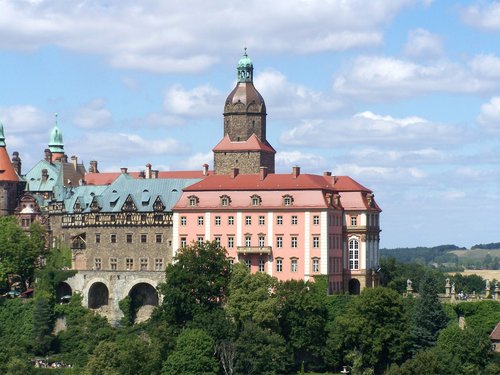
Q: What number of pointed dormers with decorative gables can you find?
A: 4